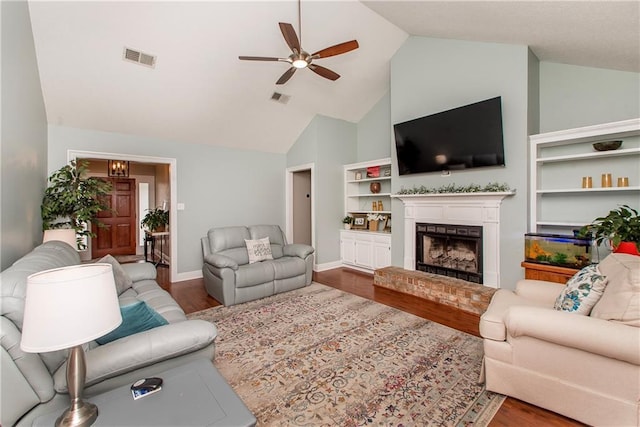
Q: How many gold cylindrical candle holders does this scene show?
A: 3